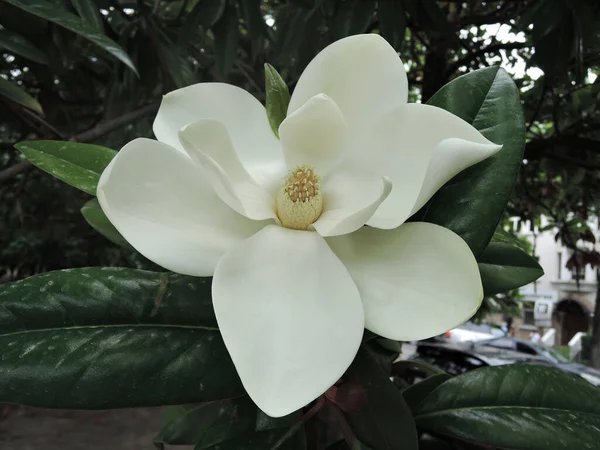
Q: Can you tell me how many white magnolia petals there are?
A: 9